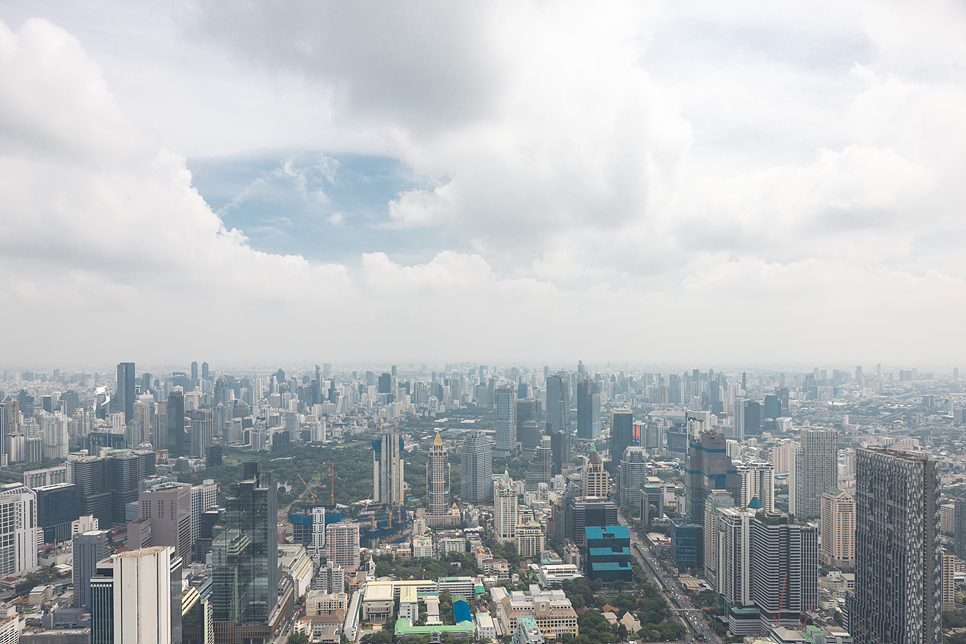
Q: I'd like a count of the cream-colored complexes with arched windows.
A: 1